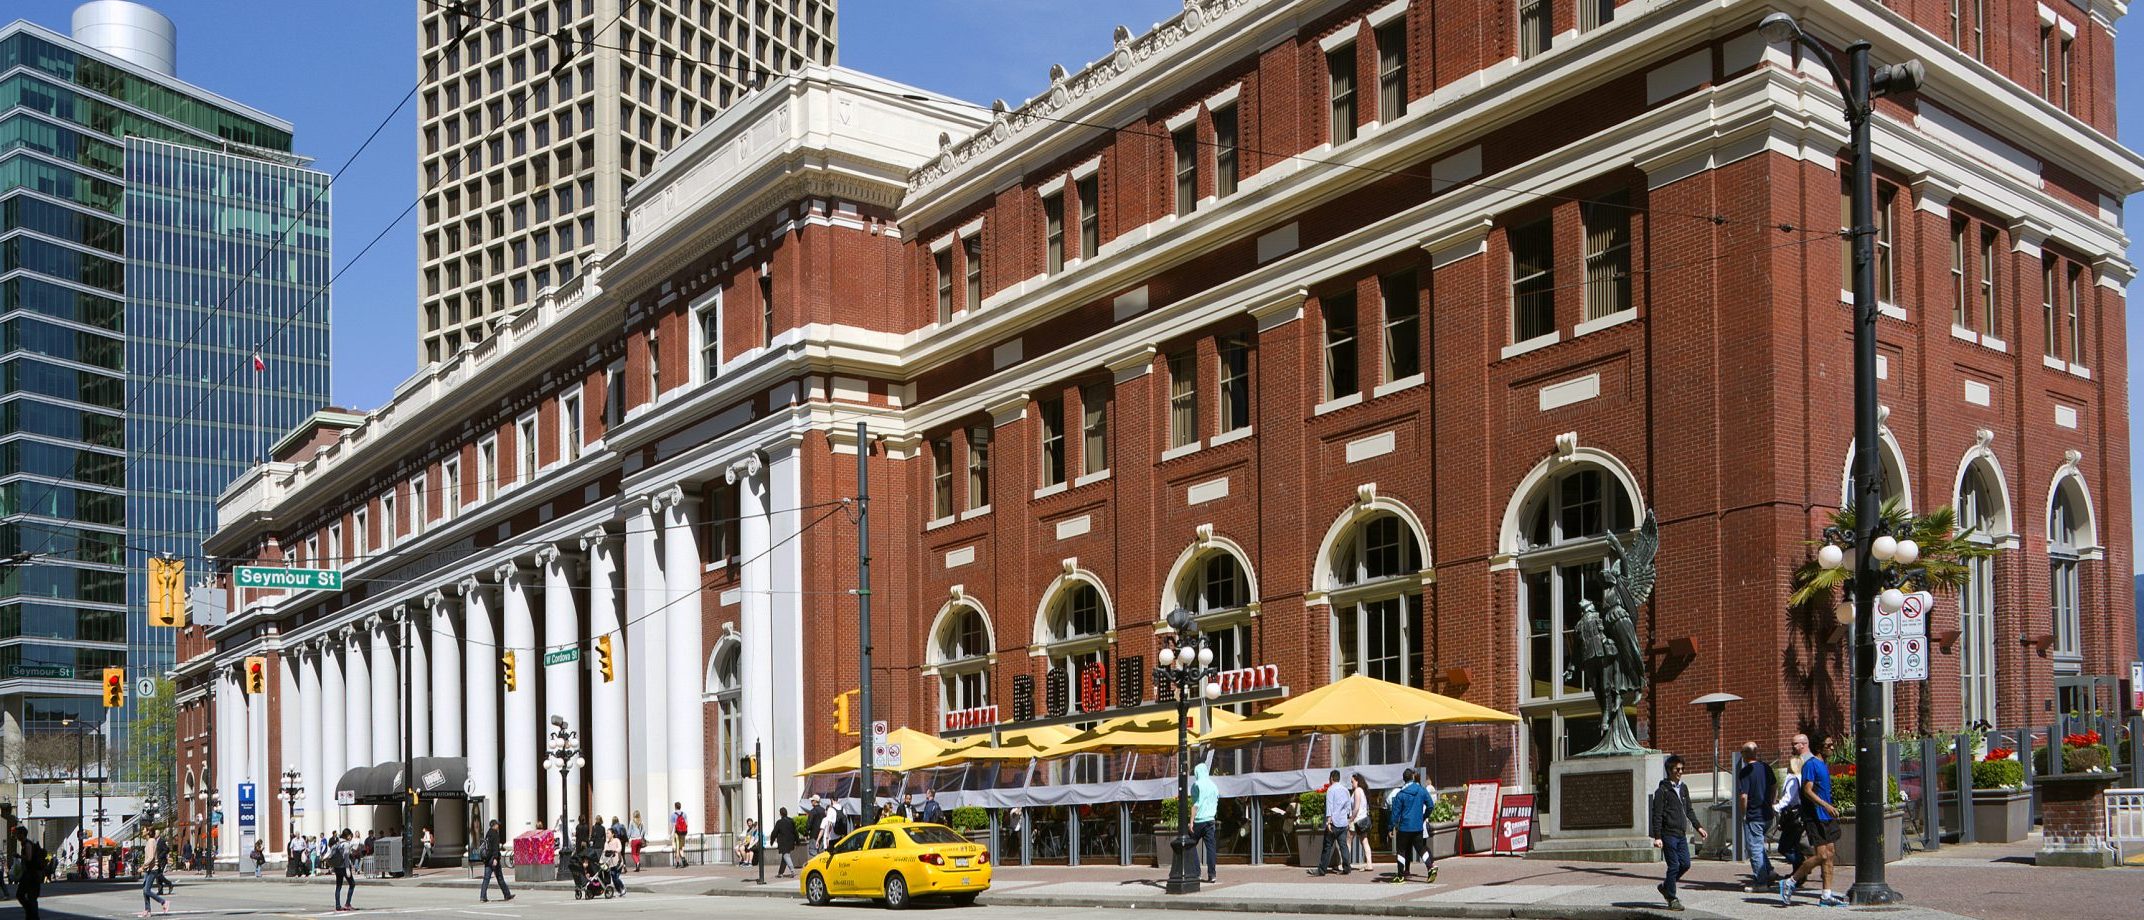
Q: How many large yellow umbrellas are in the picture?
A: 4